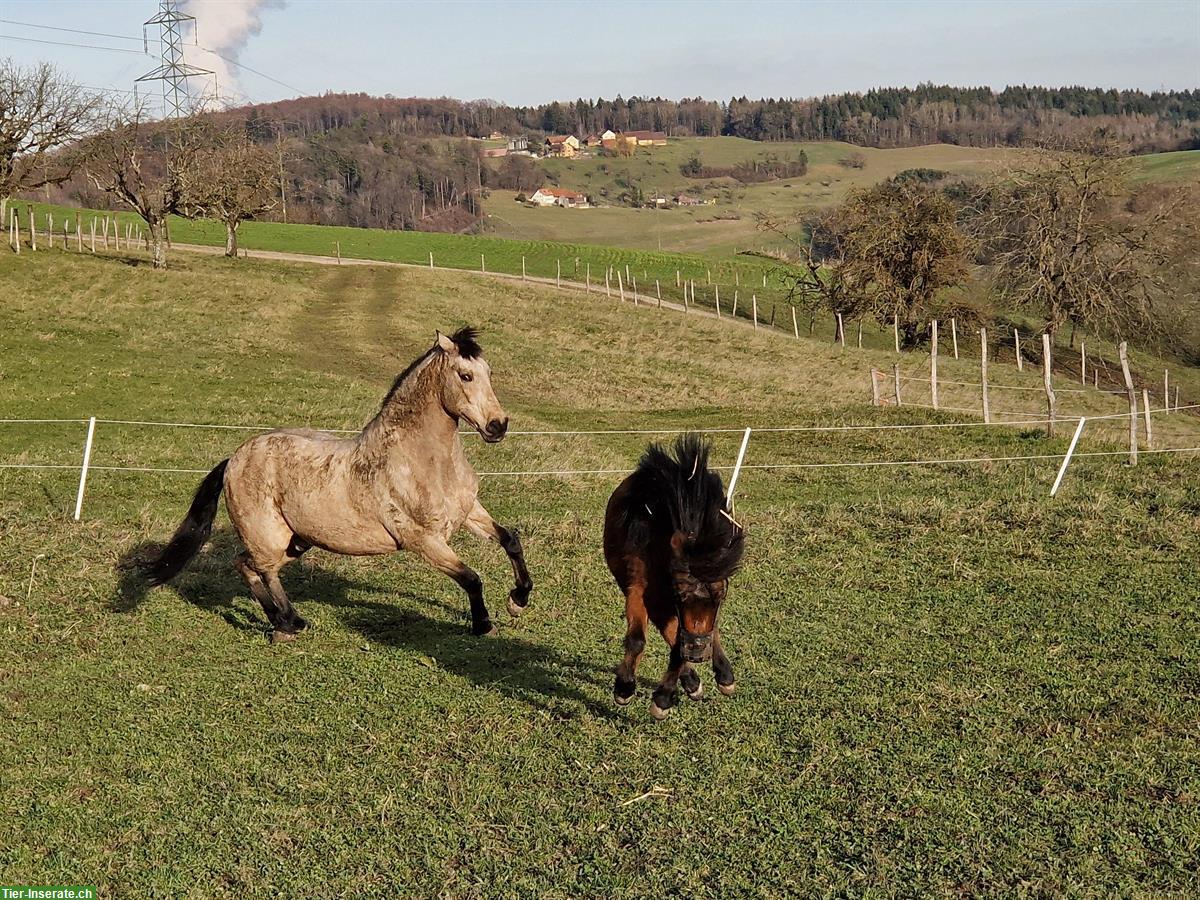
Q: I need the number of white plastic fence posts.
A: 3